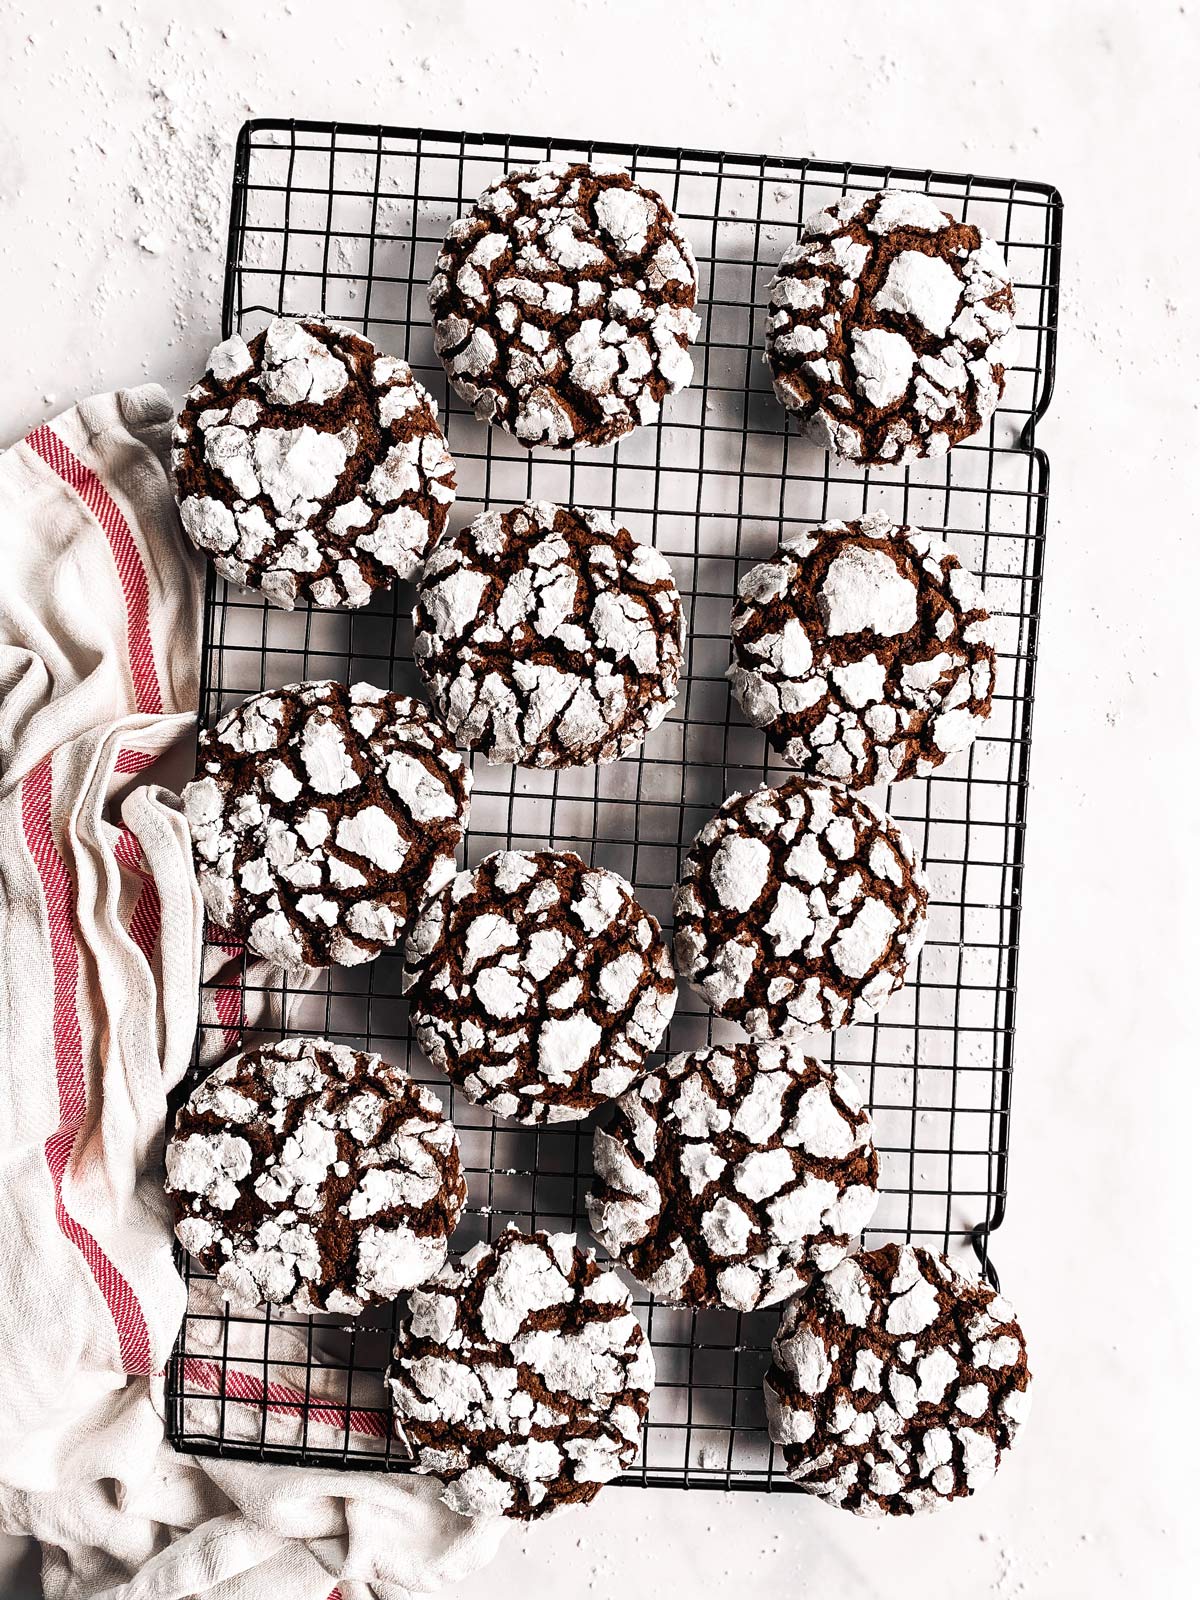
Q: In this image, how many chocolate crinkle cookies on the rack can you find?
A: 12